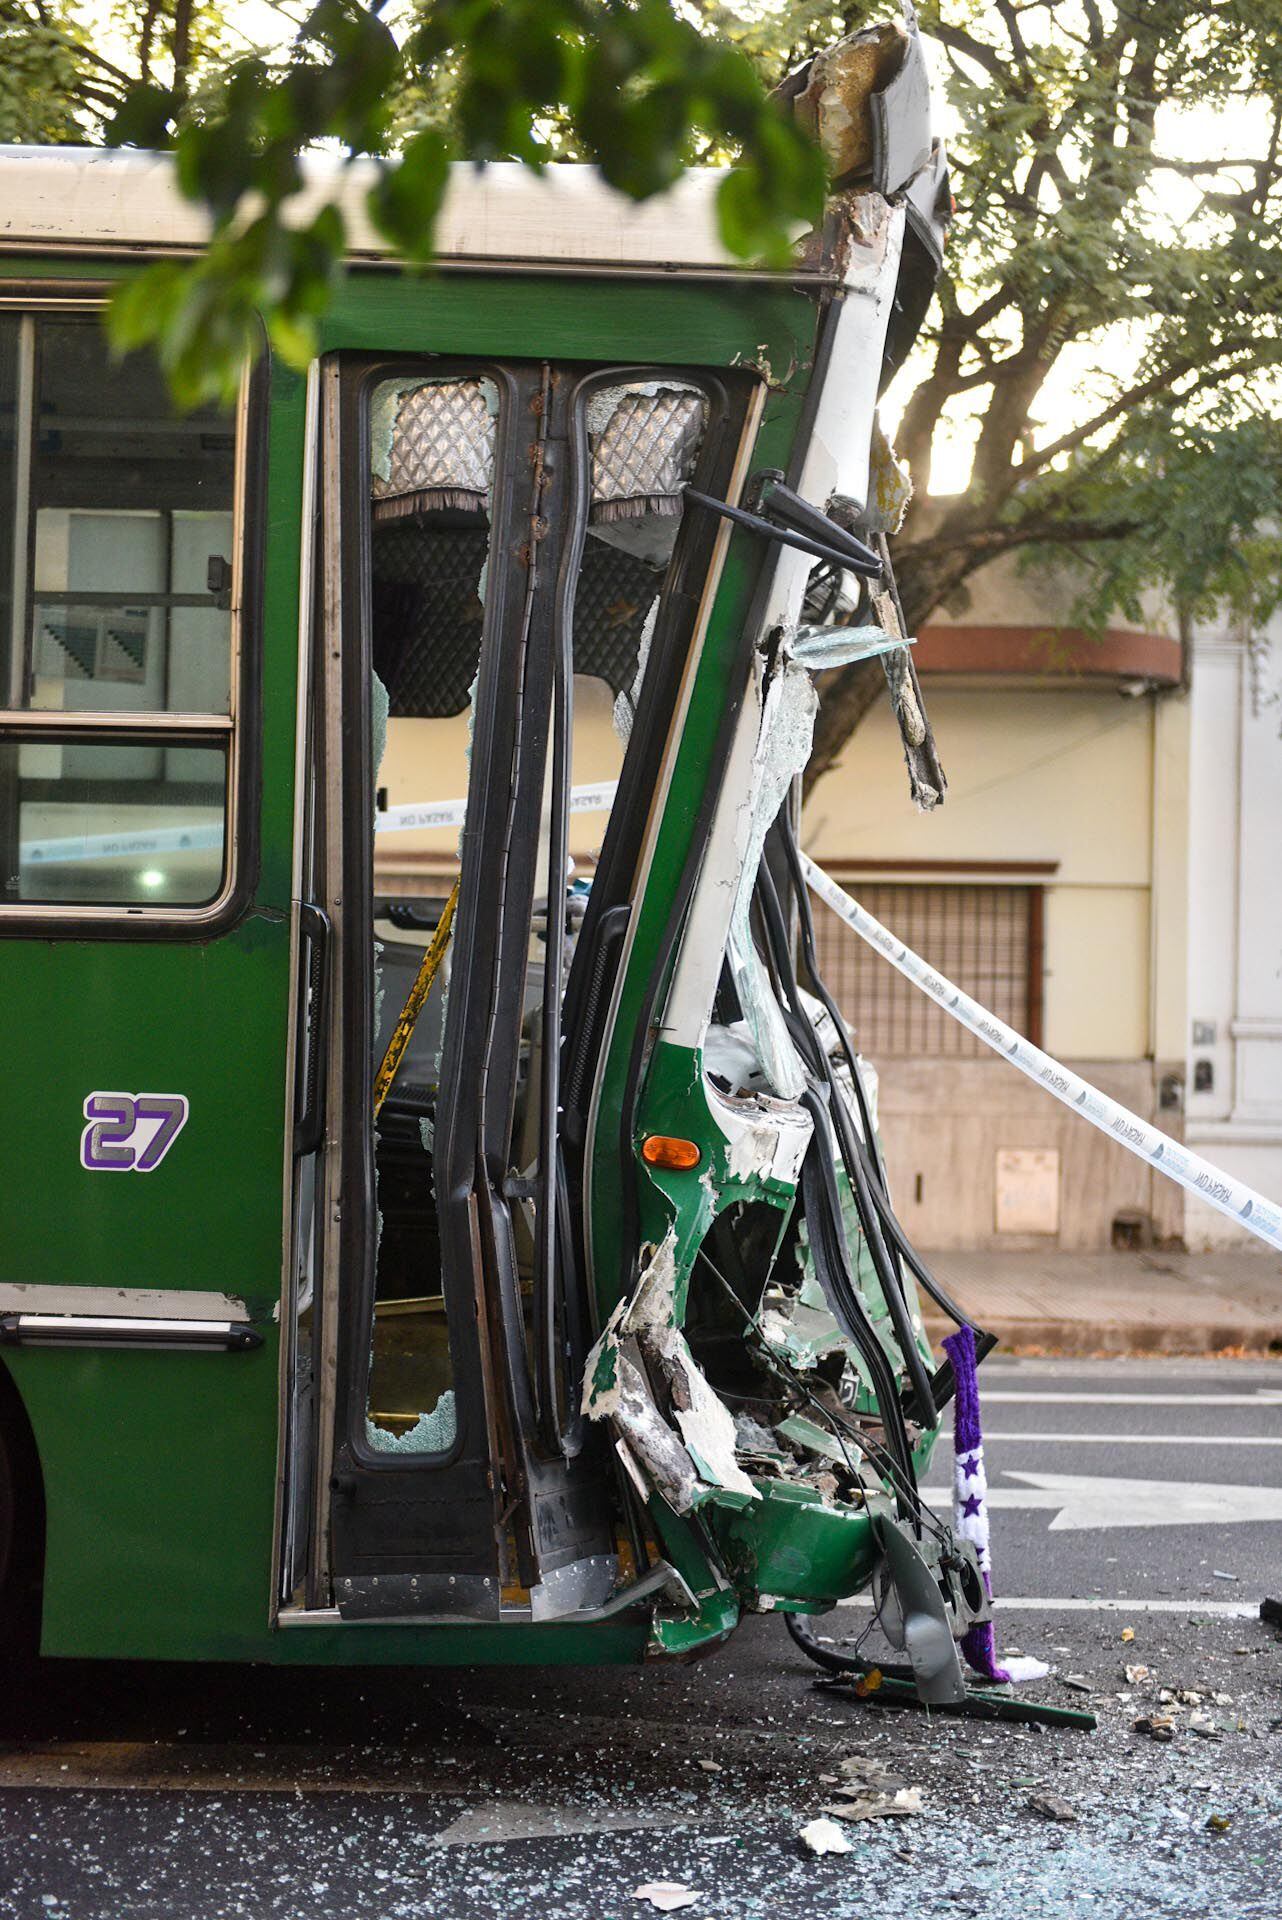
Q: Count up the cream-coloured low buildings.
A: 1